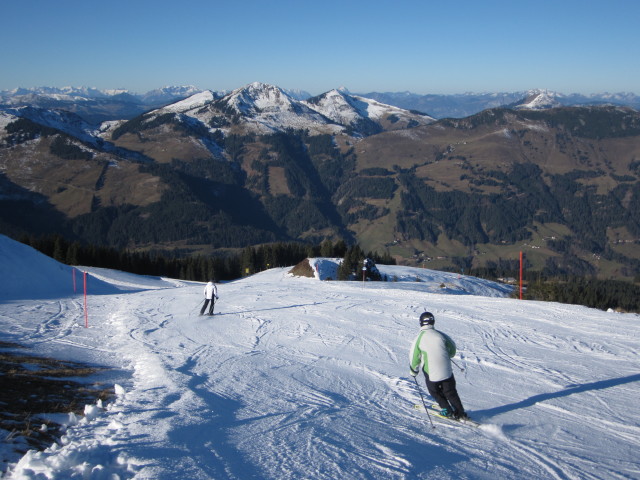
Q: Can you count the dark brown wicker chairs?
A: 0